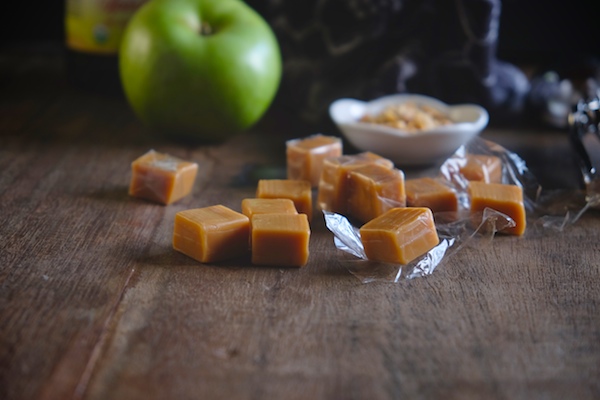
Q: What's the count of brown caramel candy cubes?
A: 12